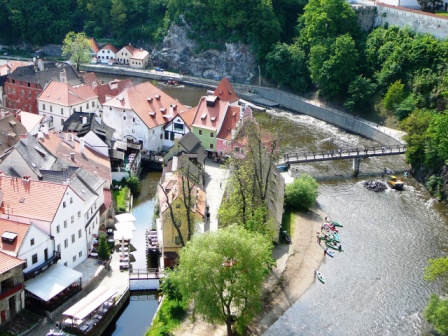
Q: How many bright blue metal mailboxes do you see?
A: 0